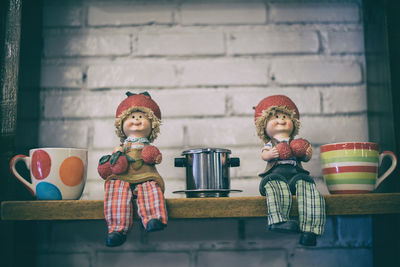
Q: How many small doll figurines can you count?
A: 2